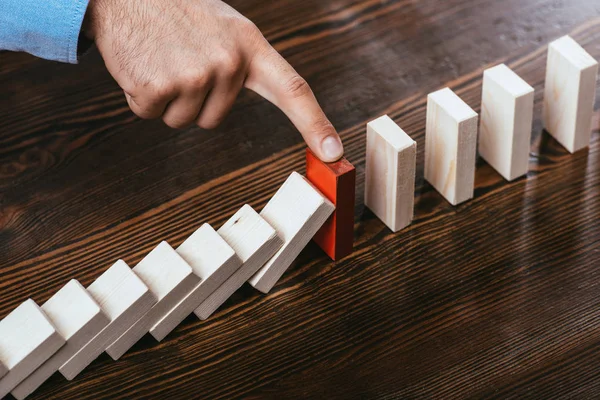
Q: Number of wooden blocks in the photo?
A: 12